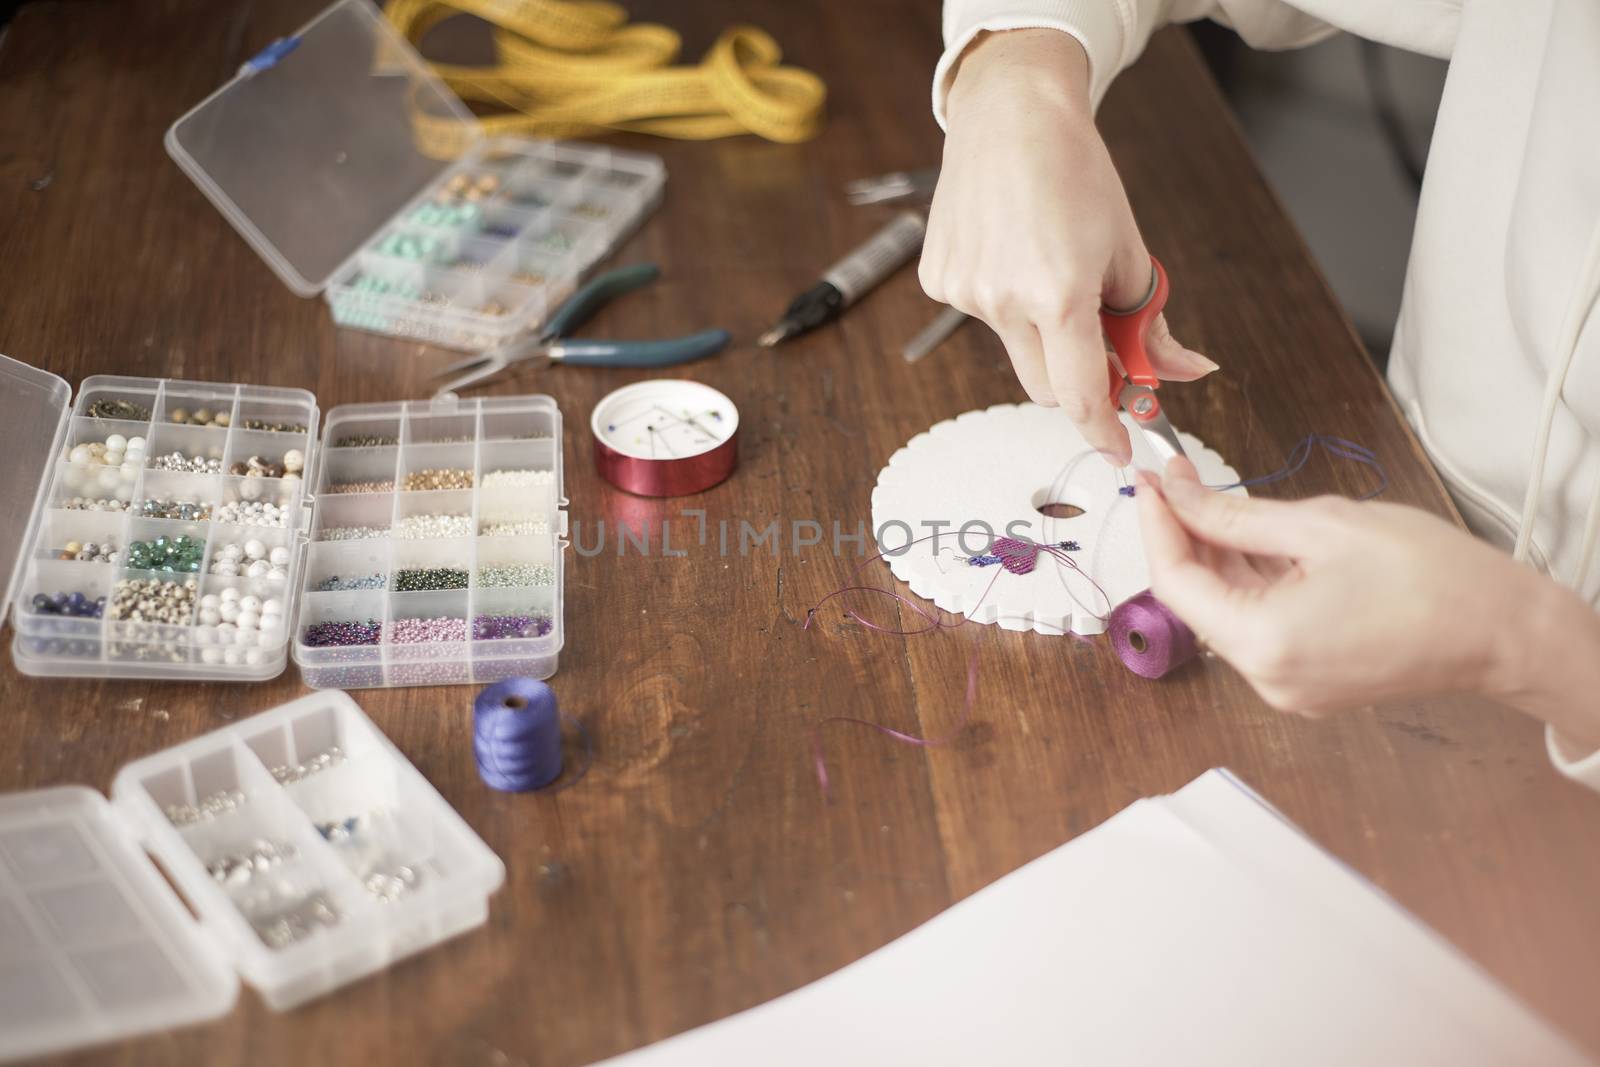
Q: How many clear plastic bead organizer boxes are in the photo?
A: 4